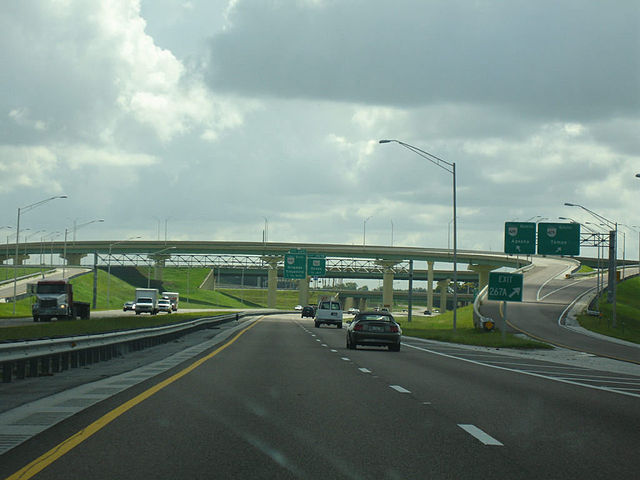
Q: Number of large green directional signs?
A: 5